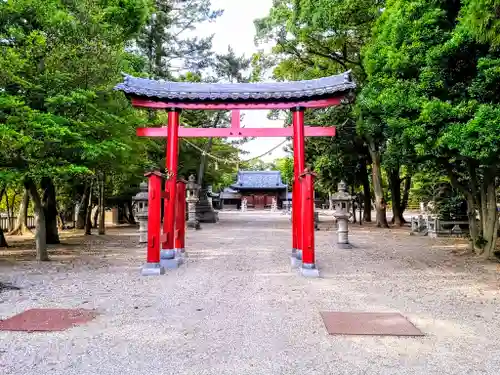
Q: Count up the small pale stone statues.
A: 2